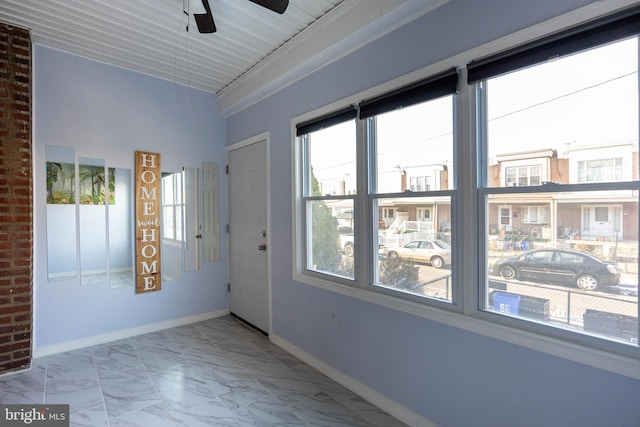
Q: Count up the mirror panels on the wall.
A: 6